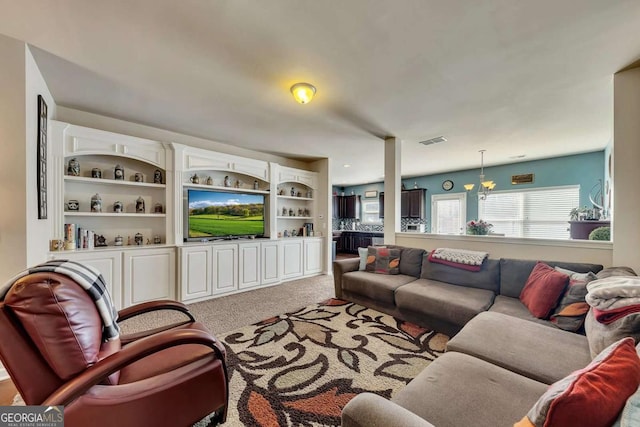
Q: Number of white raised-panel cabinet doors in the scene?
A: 8